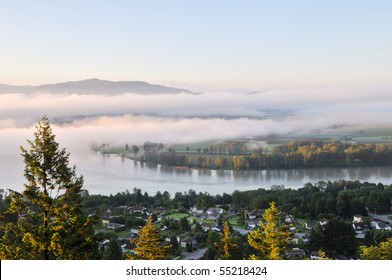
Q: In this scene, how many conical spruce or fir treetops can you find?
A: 4